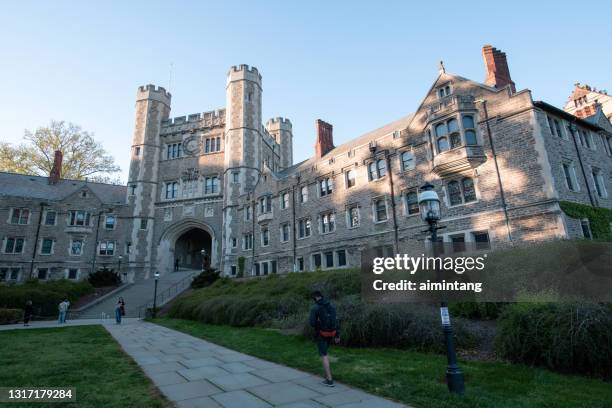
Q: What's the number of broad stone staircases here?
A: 1